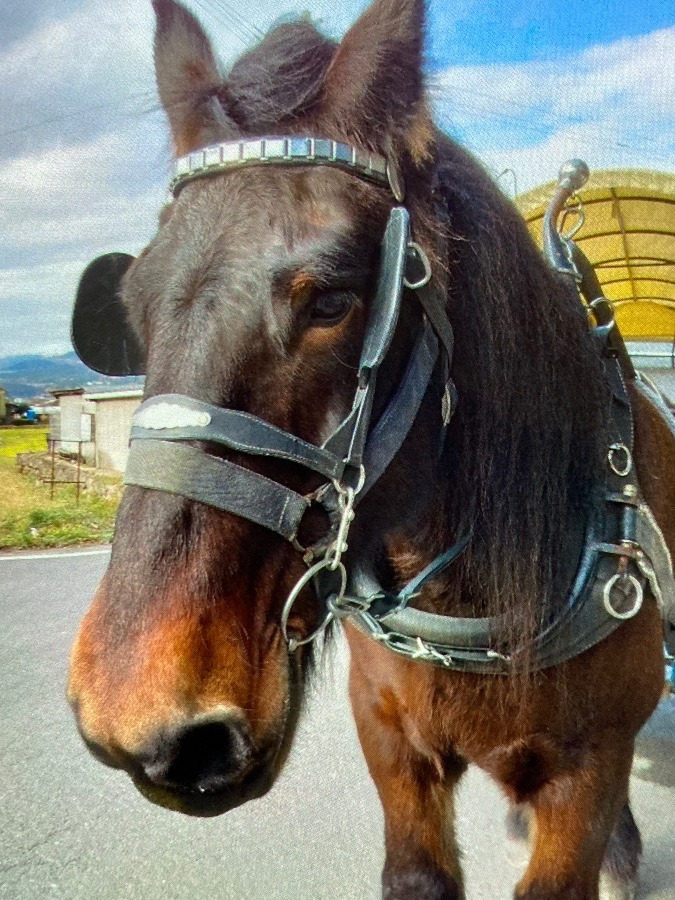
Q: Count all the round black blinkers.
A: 1